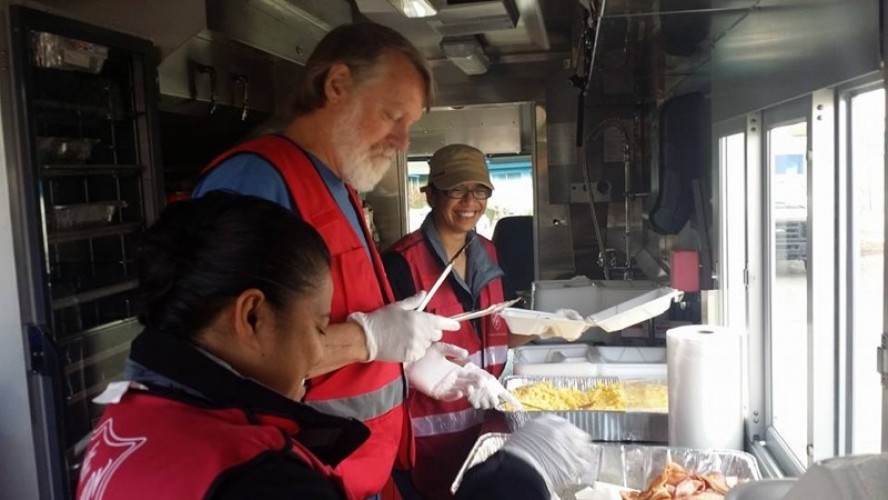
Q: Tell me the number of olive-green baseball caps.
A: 1